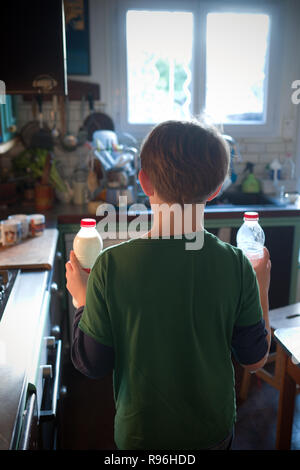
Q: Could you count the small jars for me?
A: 3